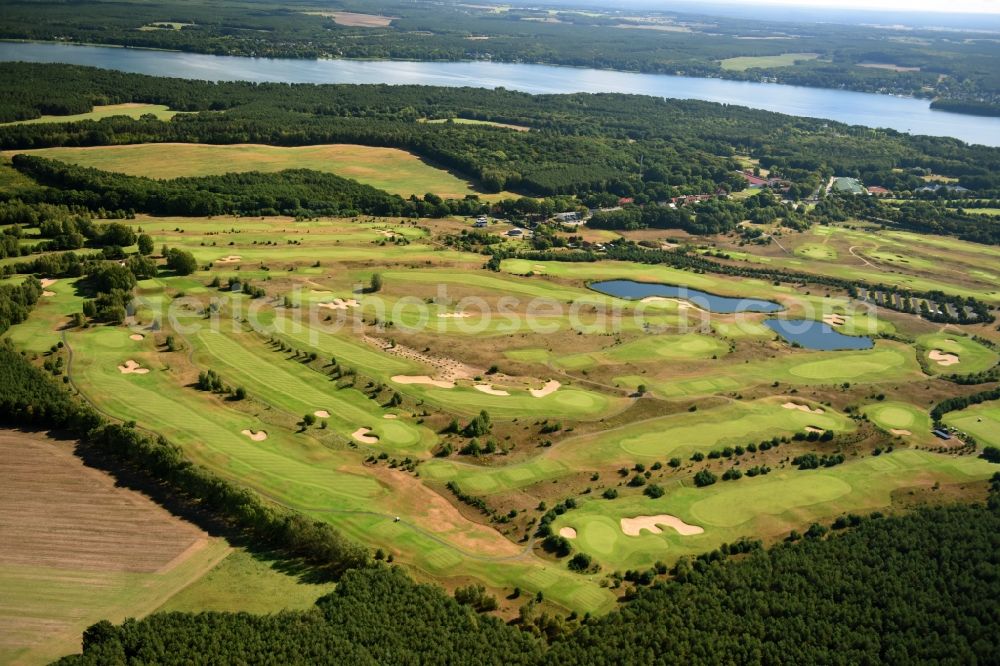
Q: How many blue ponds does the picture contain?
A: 2